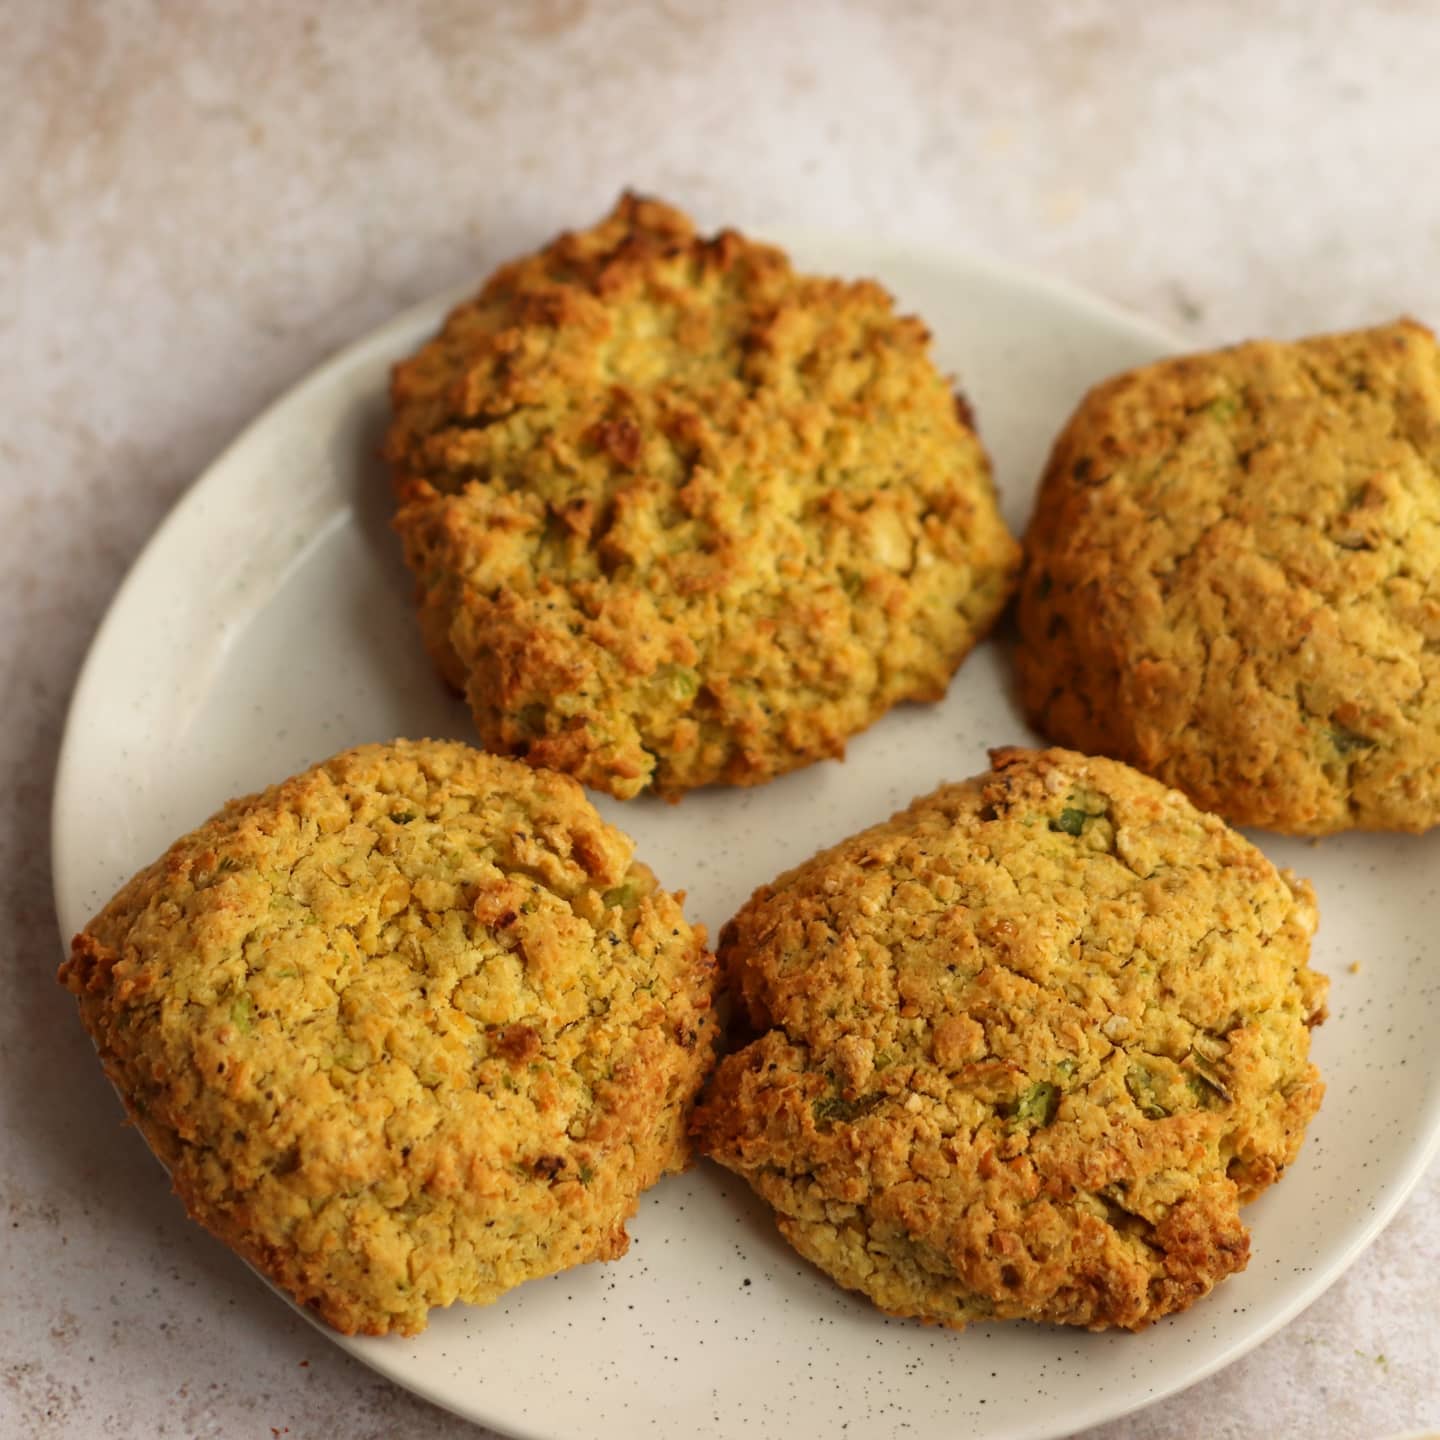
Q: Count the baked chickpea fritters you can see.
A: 4